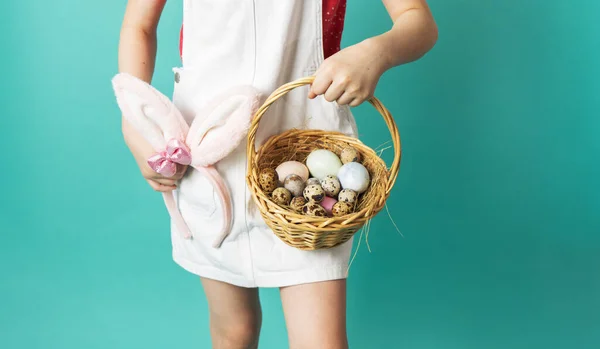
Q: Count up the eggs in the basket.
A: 15